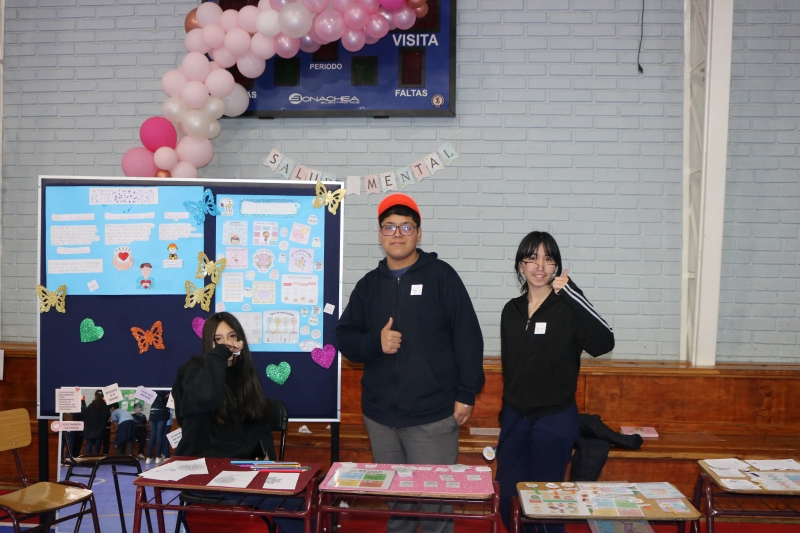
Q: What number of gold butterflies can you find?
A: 4